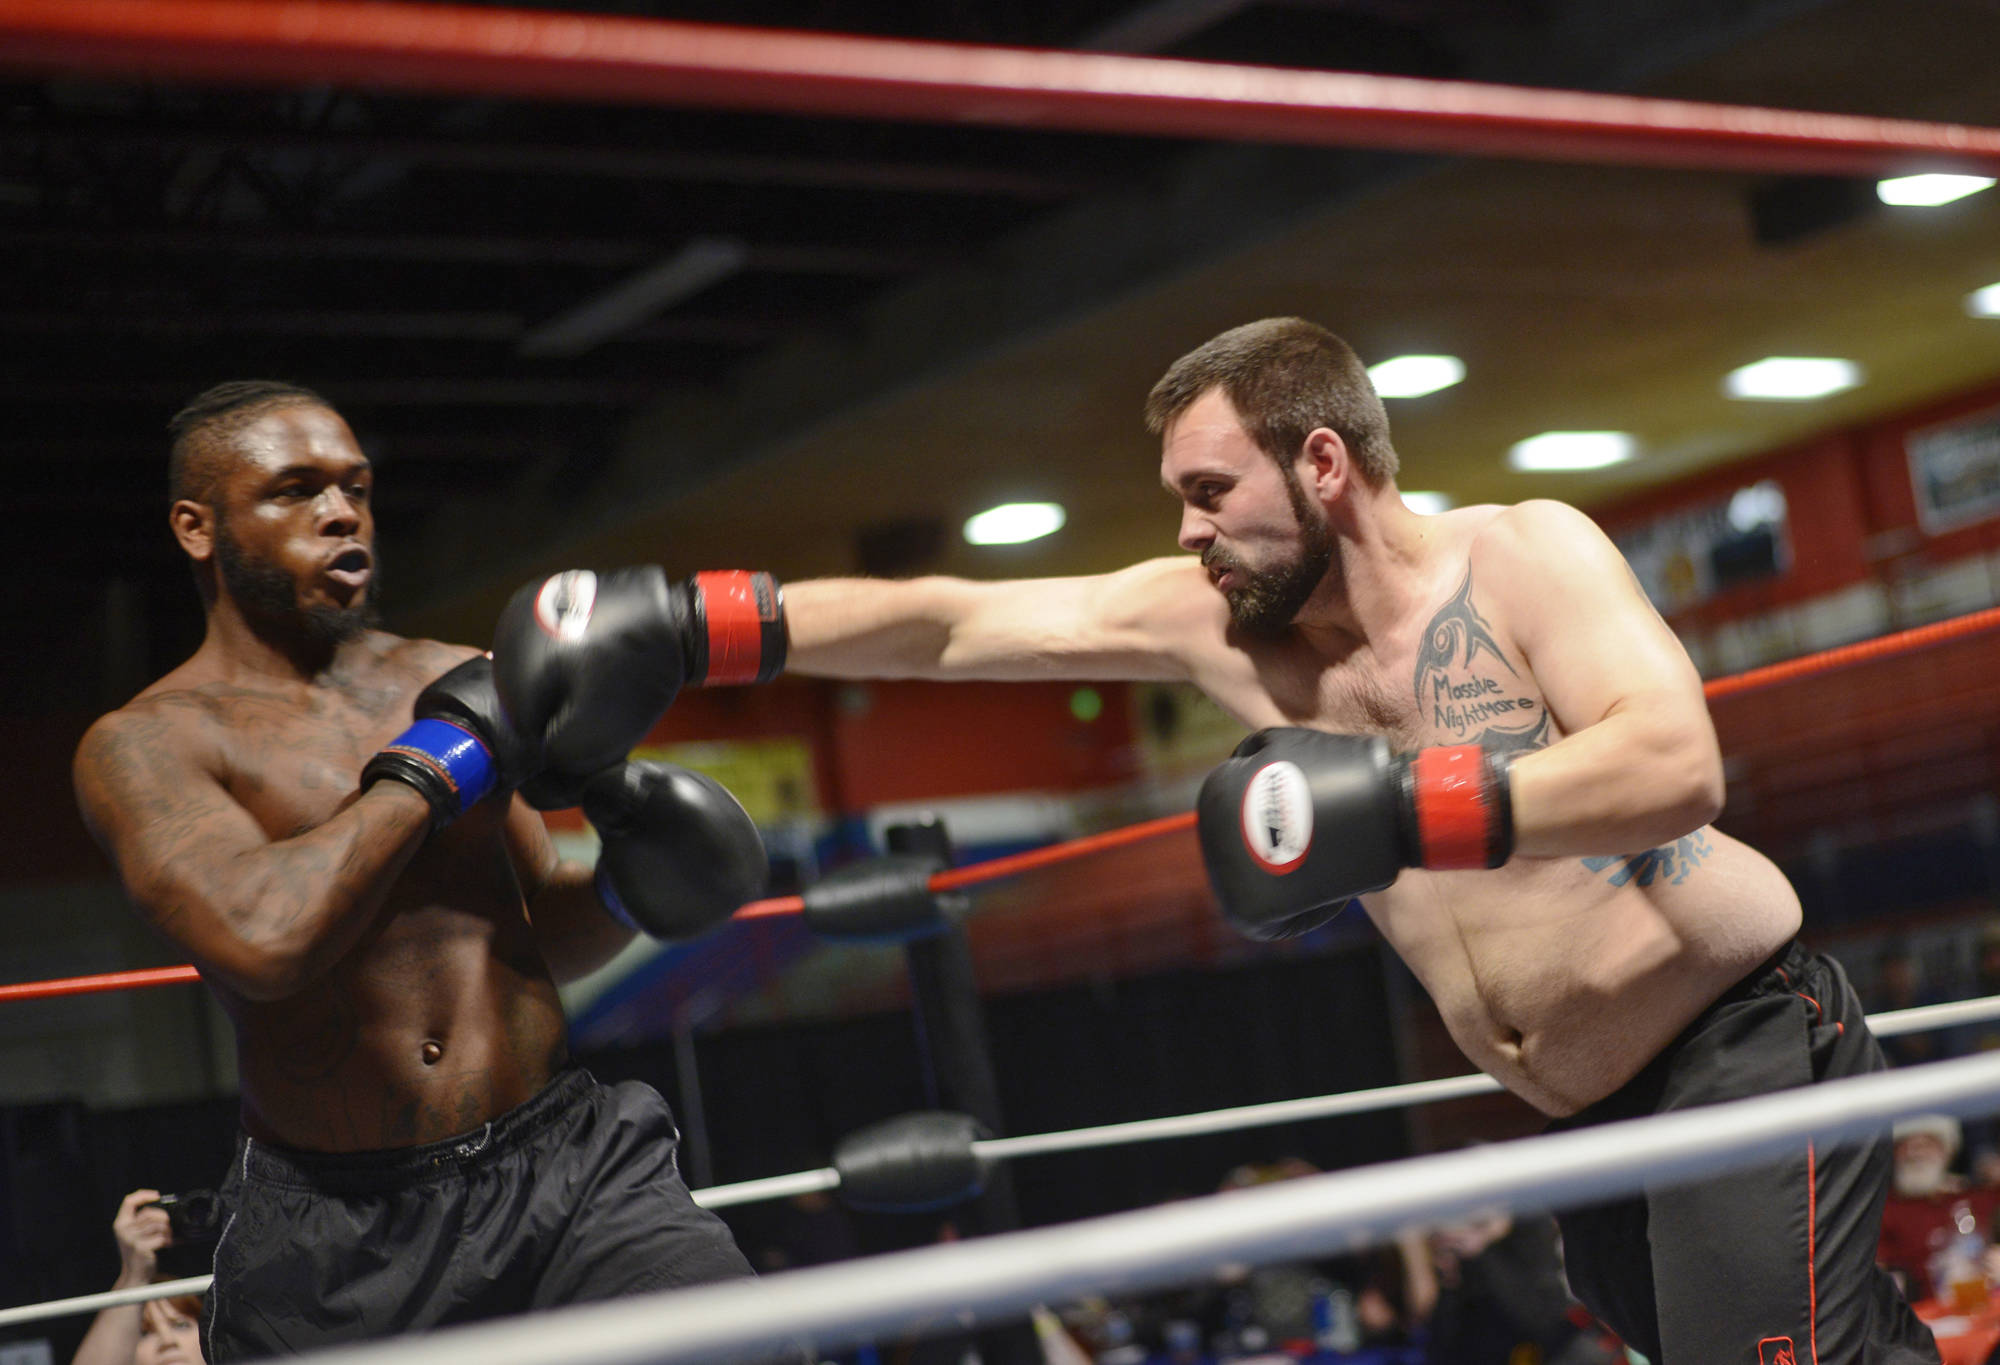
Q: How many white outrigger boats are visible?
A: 0